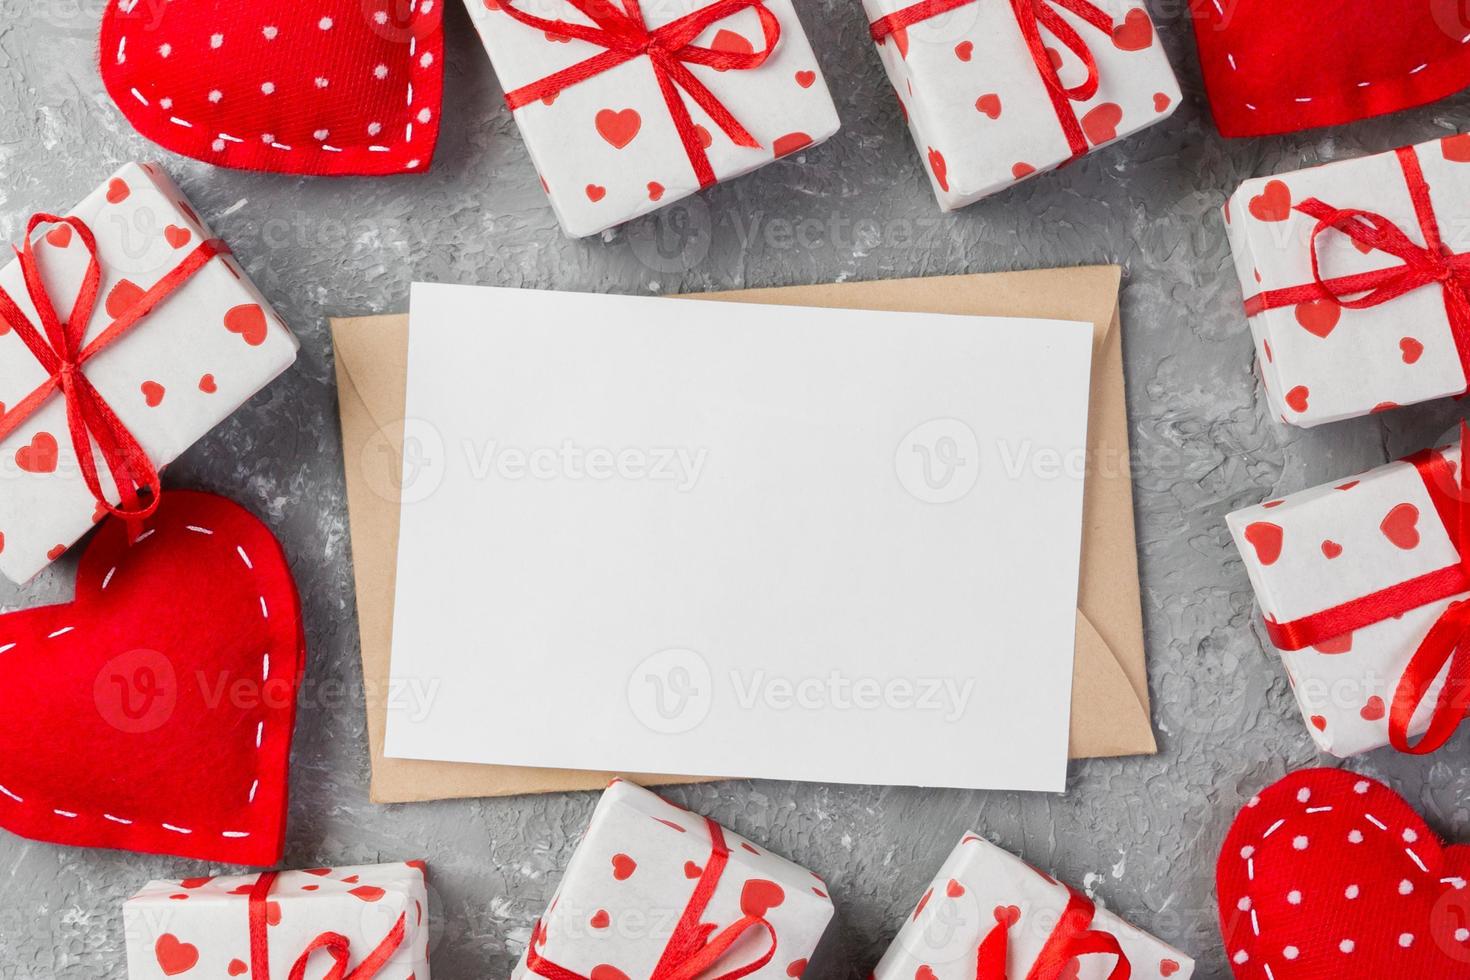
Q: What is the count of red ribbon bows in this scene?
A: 8